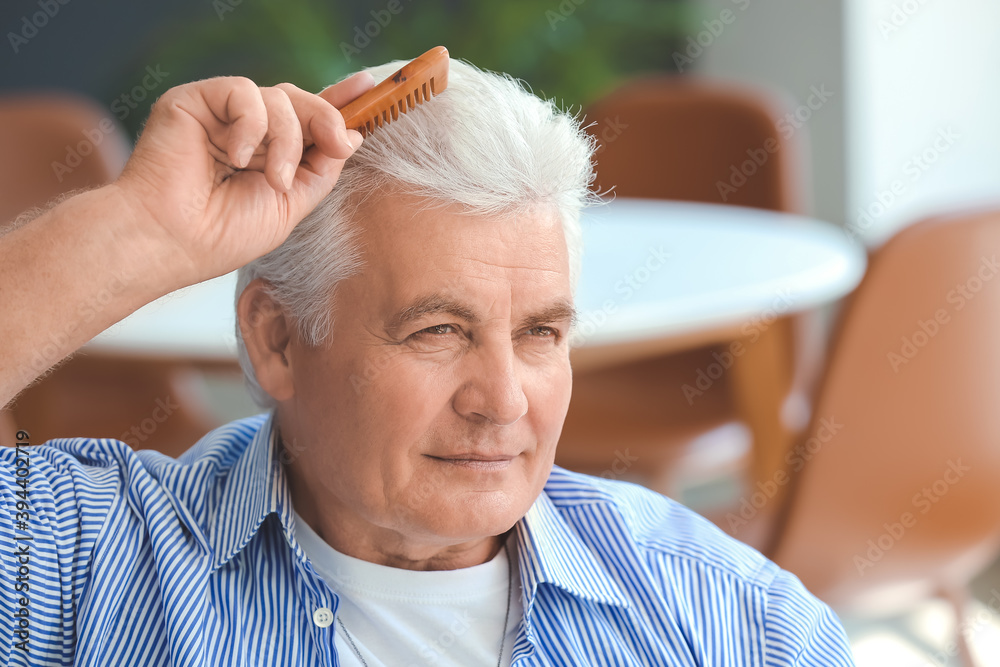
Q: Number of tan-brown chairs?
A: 3